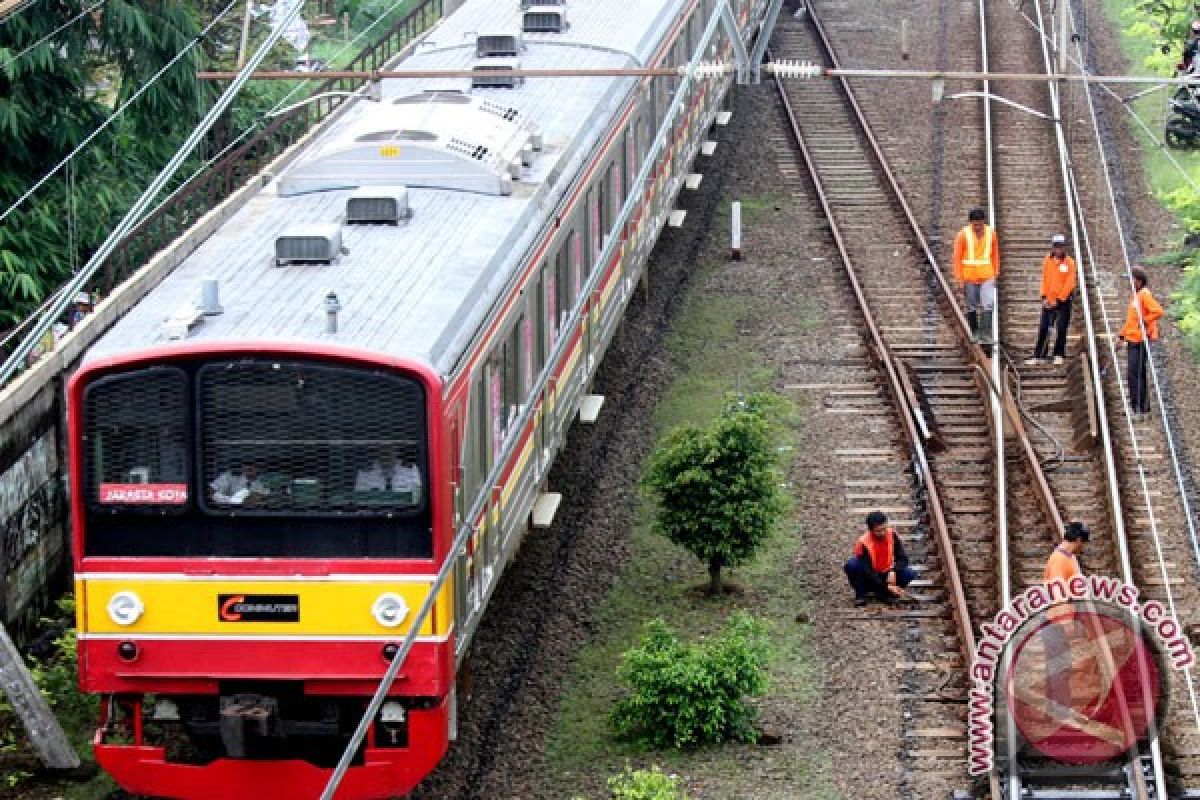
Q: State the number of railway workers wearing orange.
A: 5